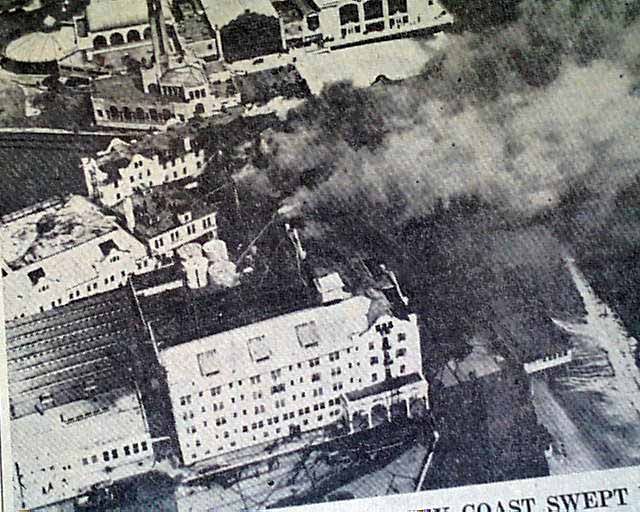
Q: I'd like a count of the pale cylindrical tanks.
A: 4